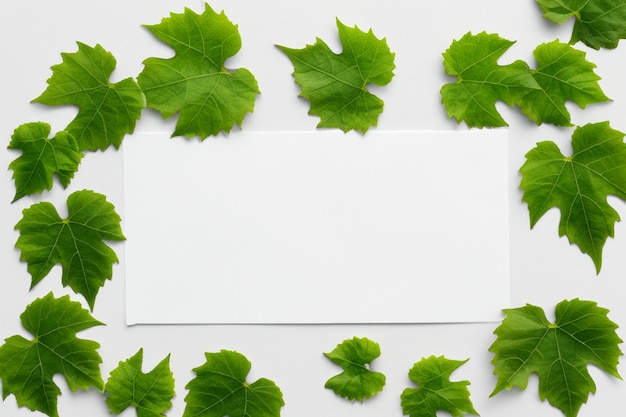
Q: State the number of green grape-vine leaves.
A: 15